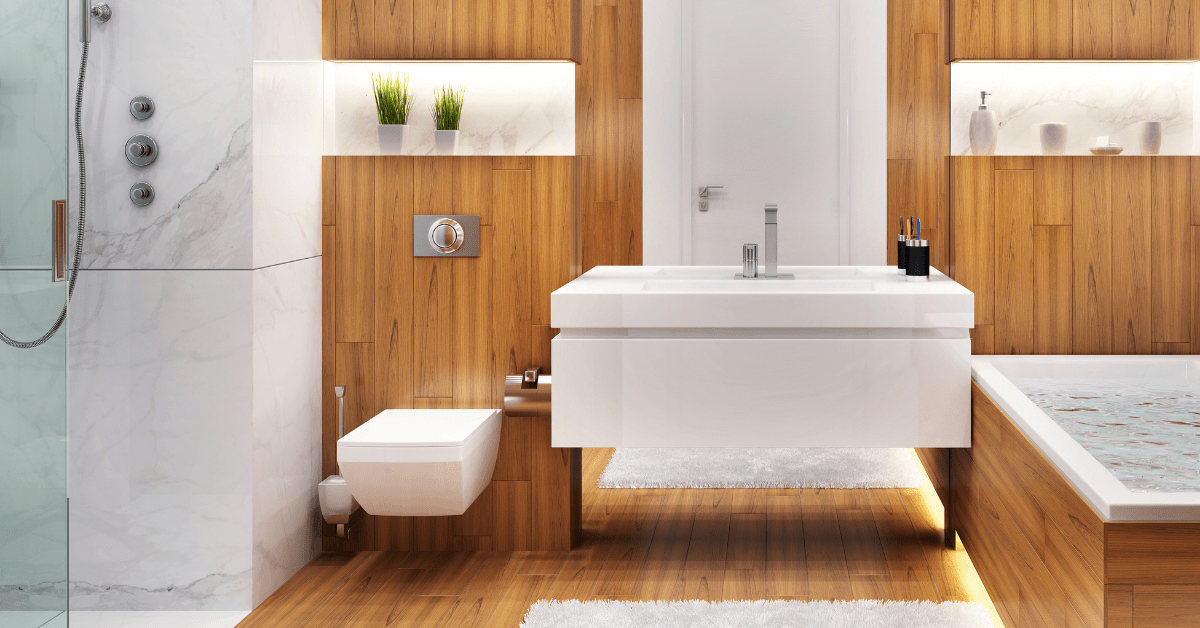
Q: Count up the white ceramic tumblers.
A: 2